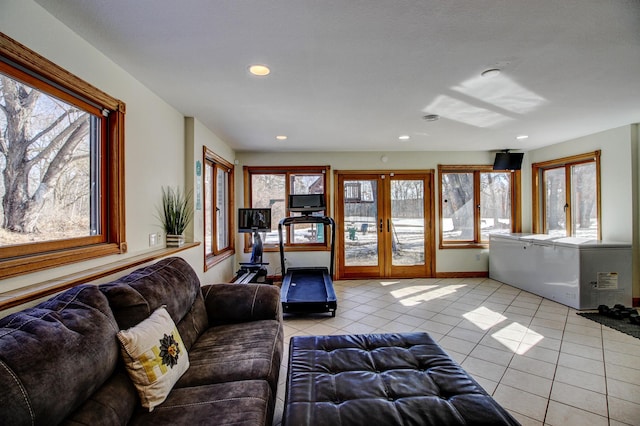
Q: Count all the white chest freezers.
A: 1